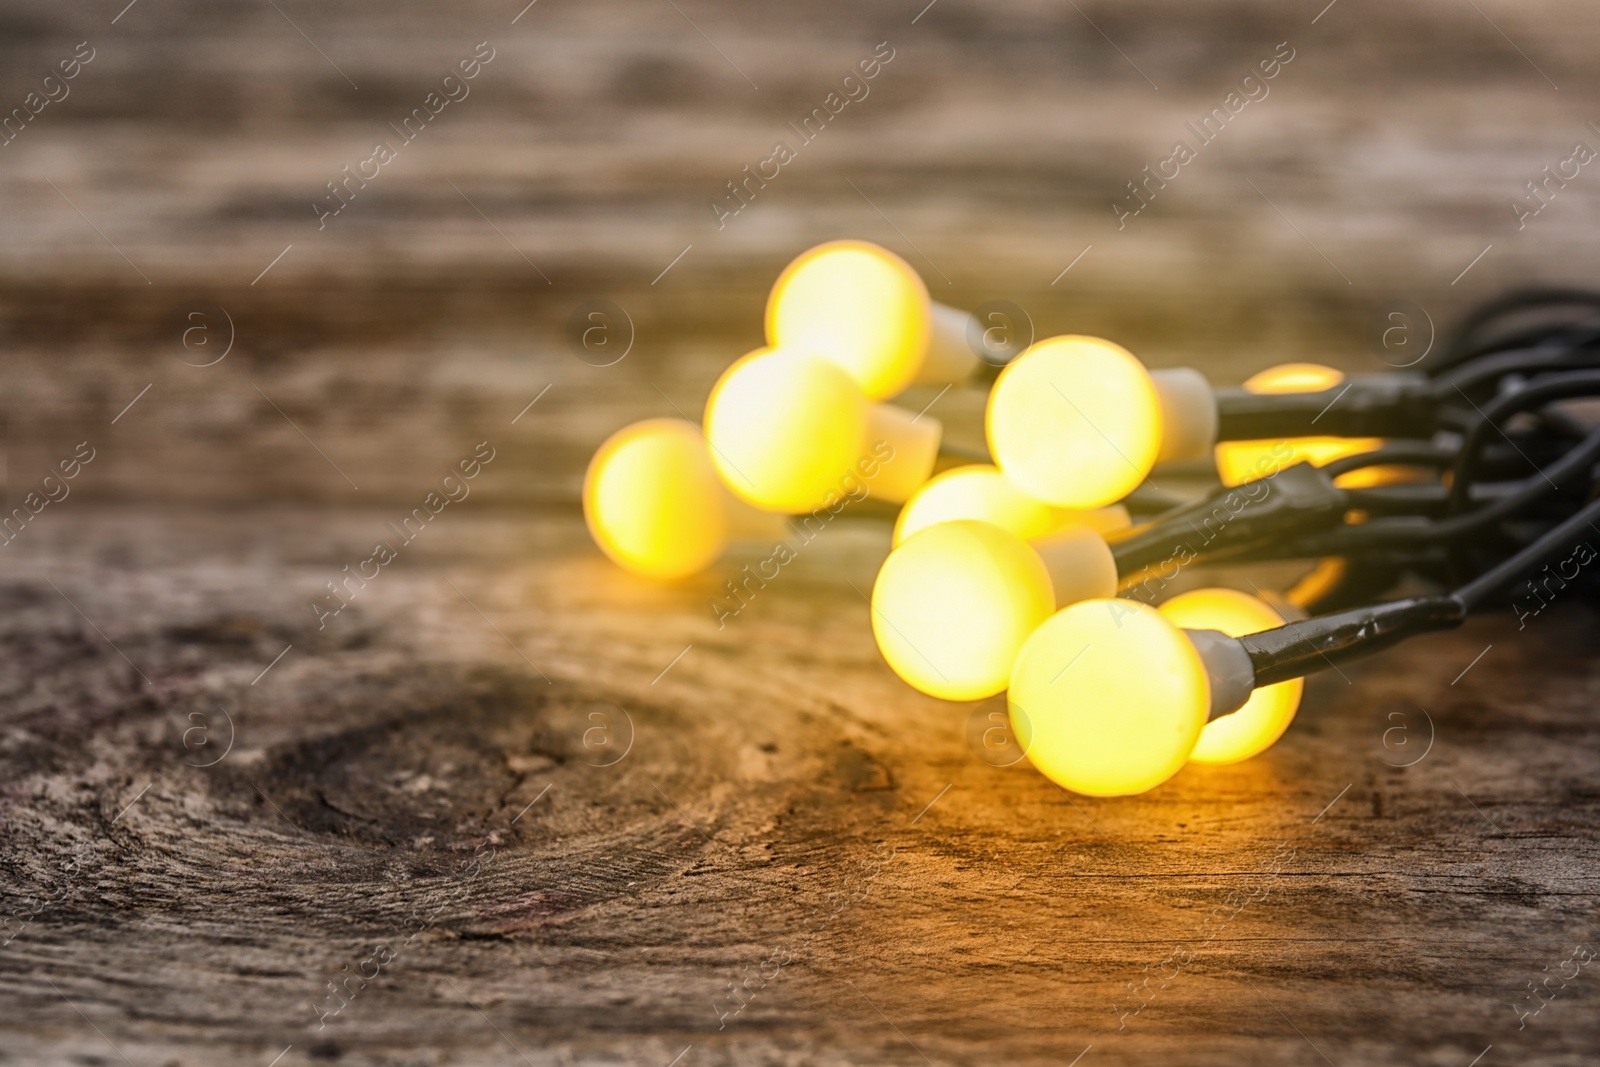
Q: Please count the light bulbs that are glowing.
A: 9